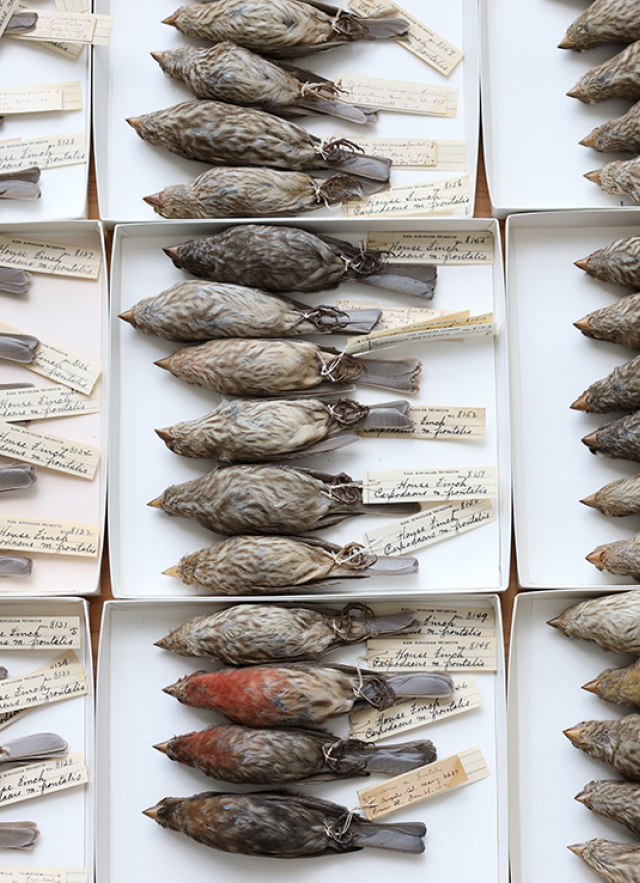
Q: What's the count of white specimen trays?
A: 9